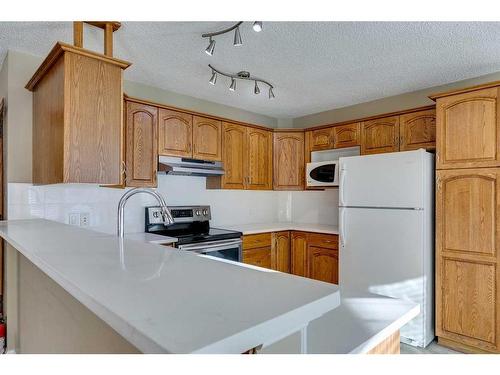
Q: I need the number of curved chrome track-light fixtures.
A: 2